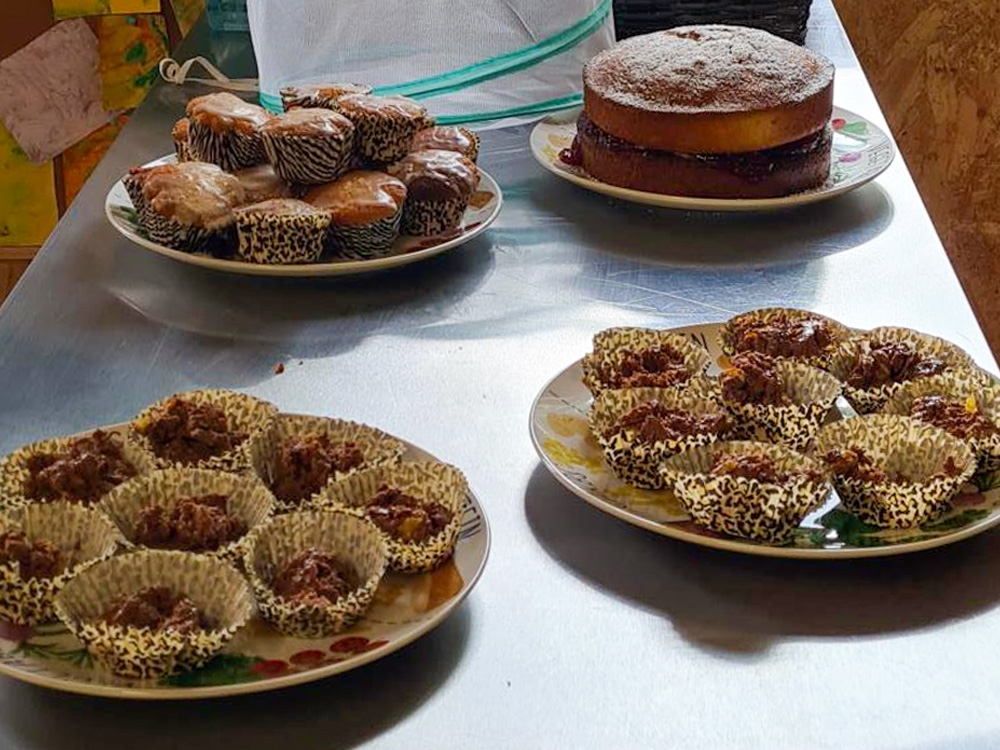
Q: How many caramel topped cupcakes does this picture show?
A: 11